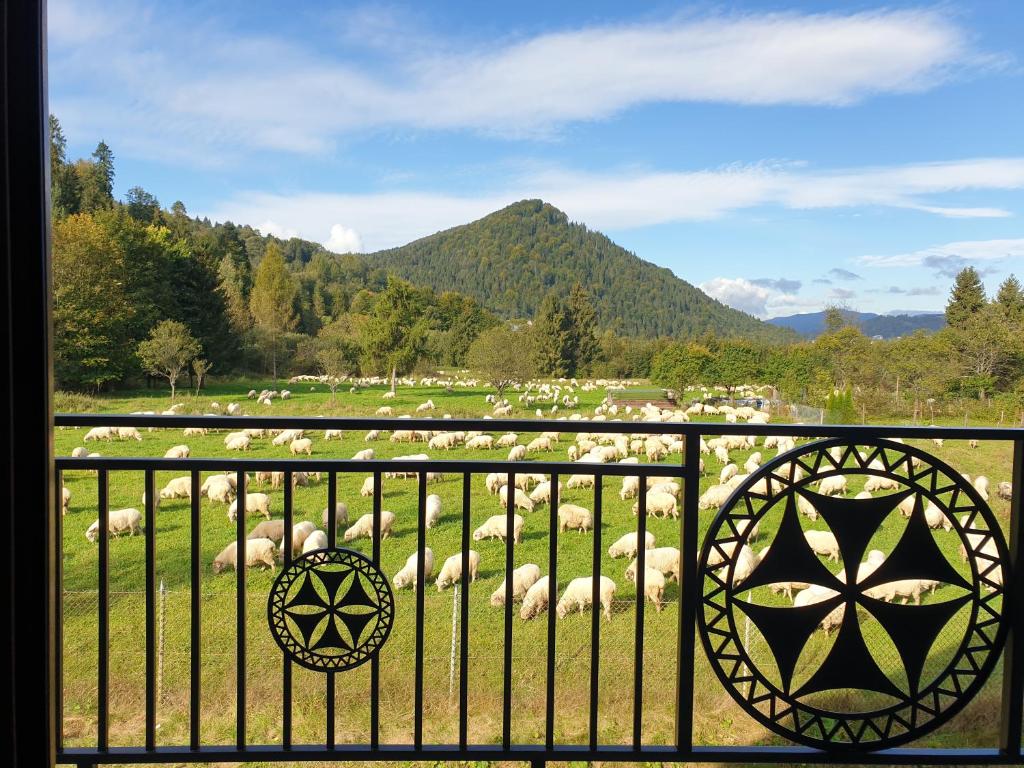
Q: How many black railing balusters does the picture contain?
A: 14